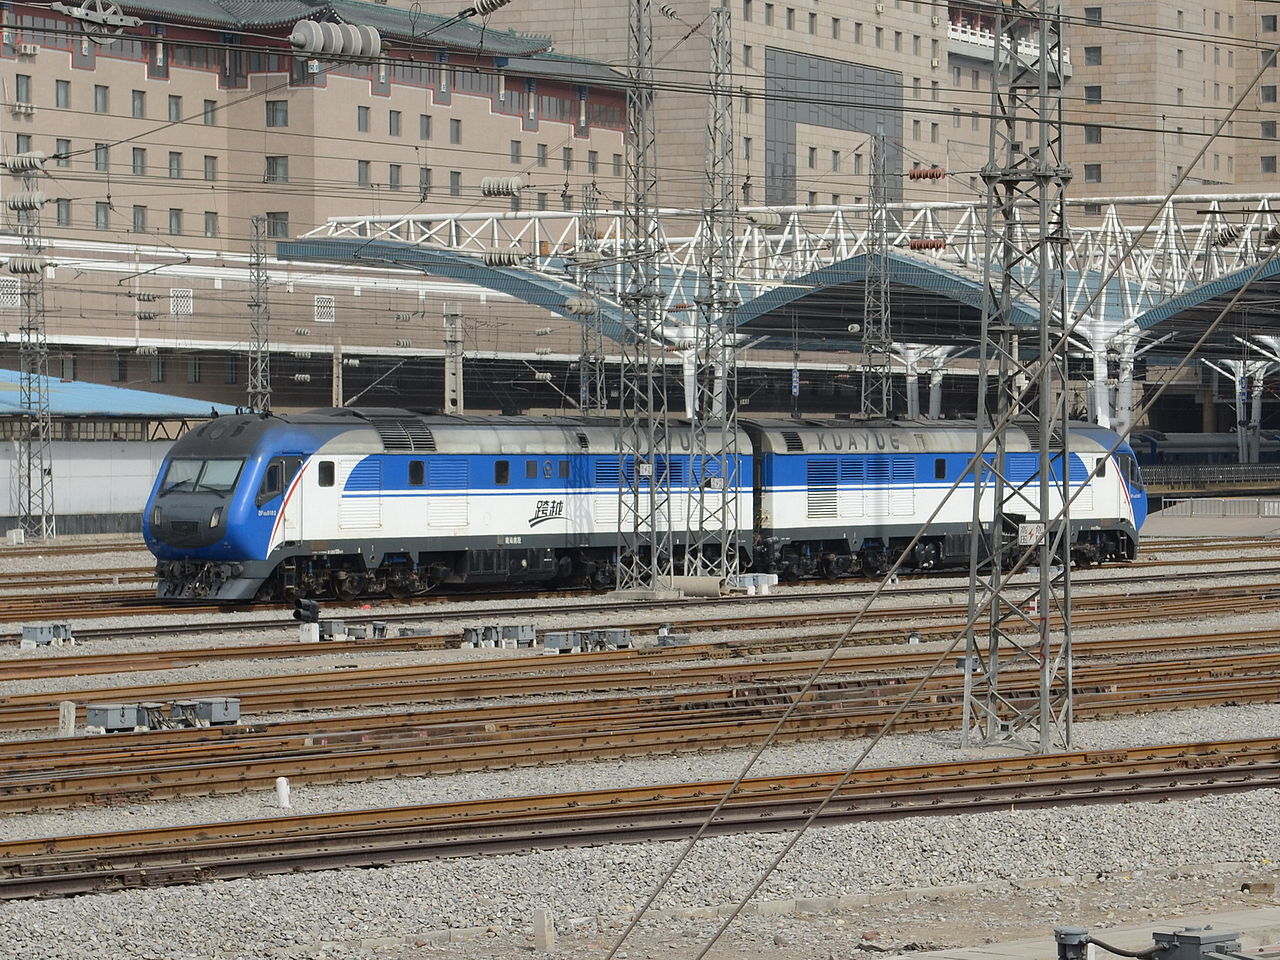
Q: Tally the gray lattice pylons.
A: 7